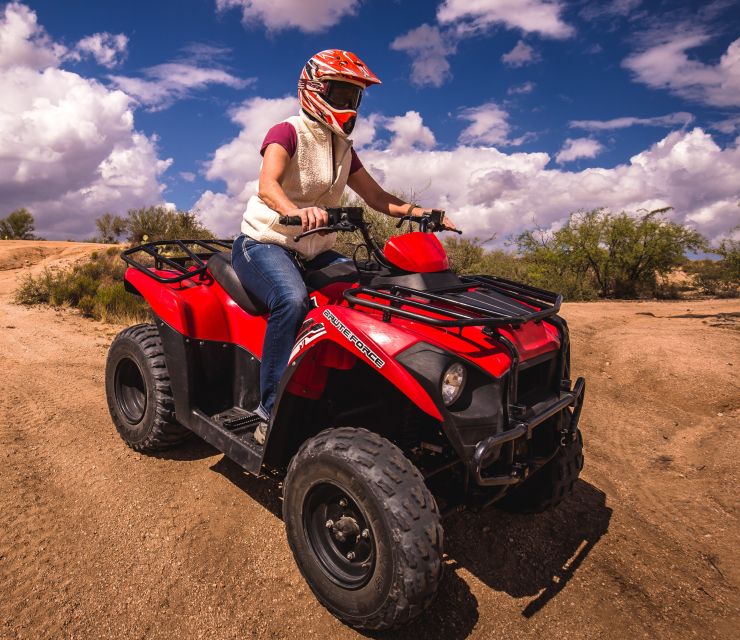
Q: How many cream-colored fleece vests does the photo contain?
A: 1